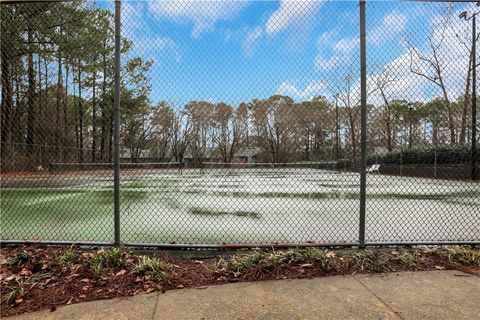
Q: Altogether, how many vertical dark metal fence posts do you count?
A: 2